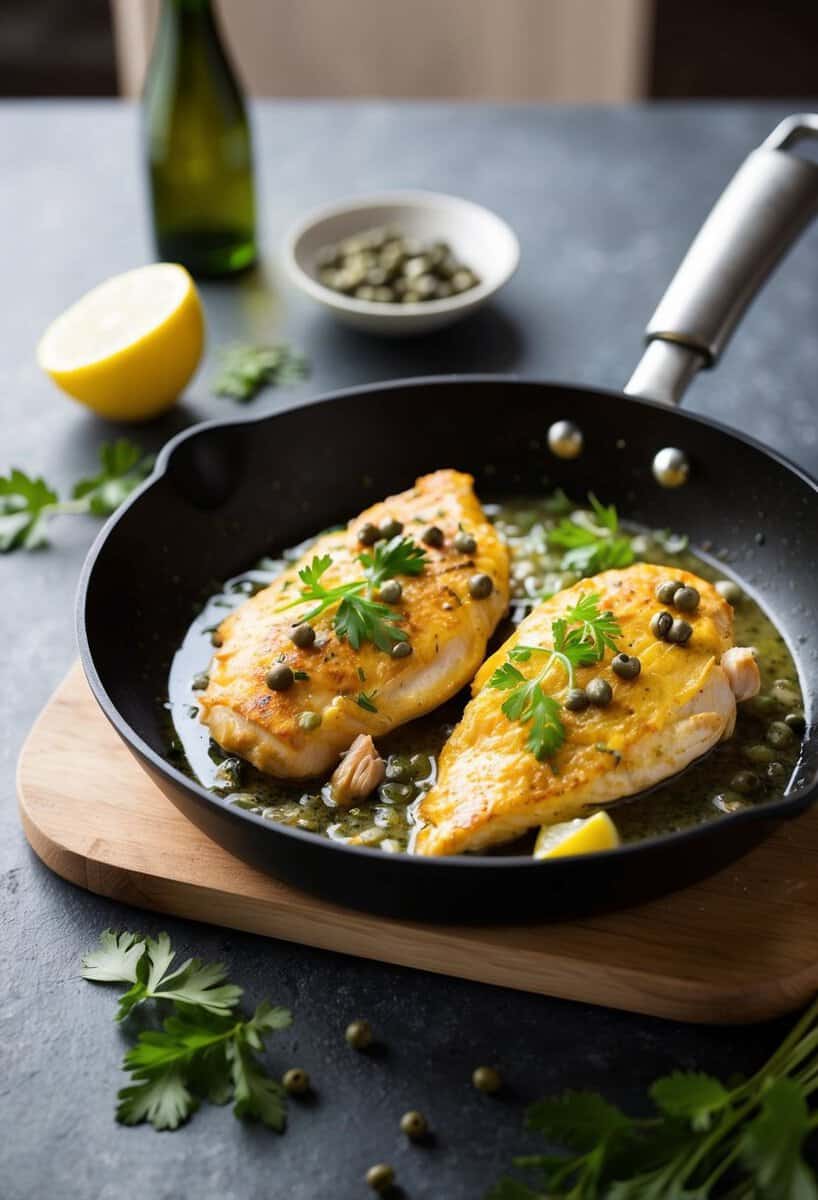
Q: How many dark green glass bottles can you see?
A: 1